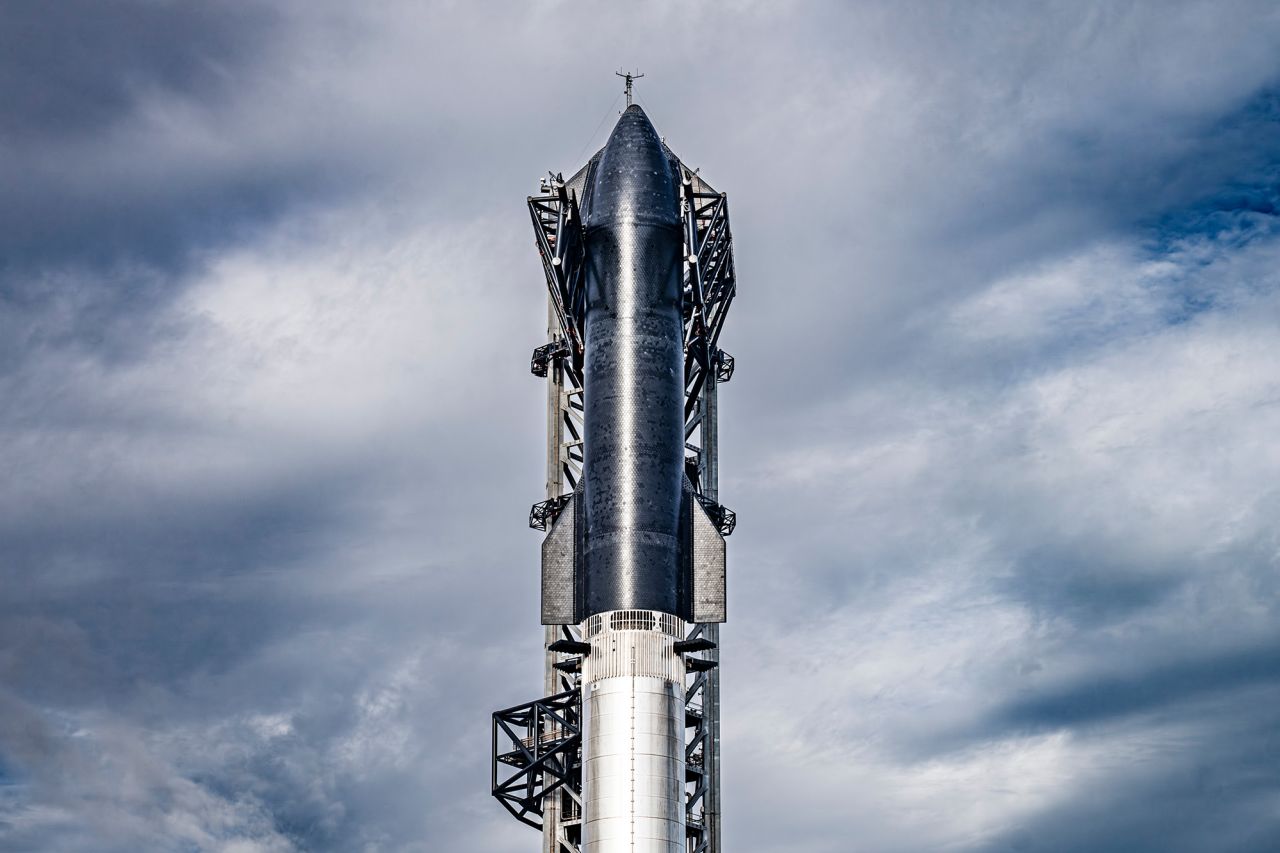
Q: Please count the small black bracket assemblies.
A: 4